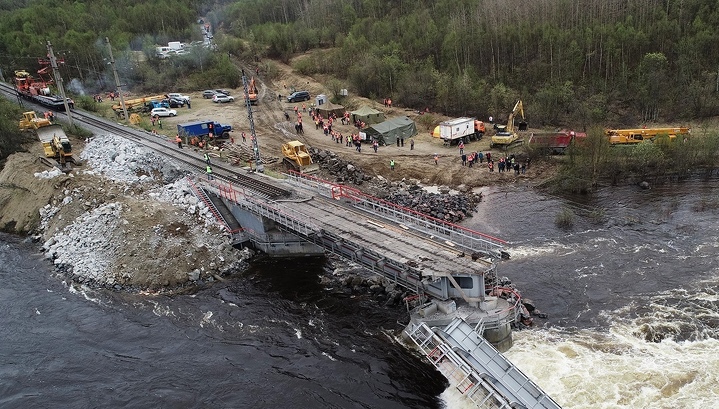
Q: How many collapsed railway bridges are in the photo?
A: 1